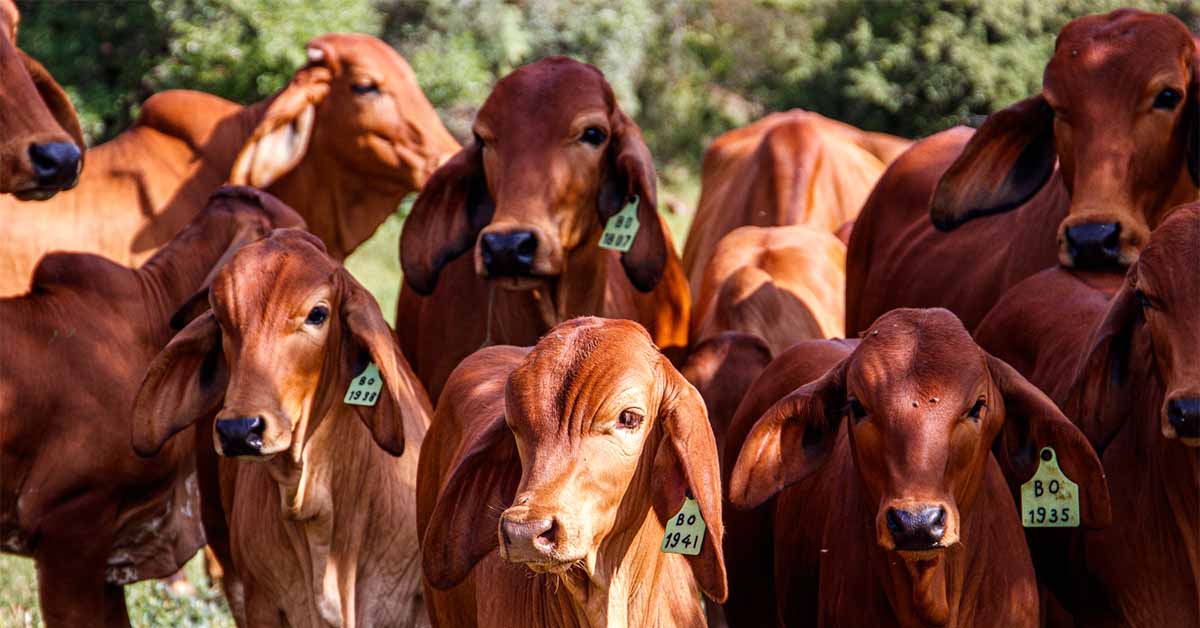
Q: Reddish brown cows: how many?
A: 11